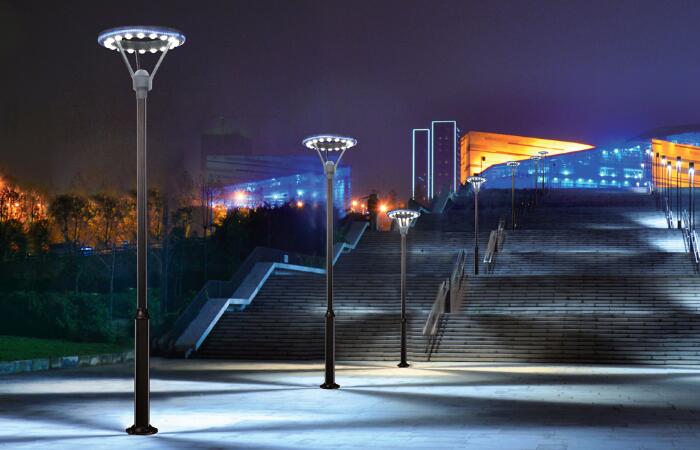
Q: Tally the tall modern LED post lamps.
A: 7